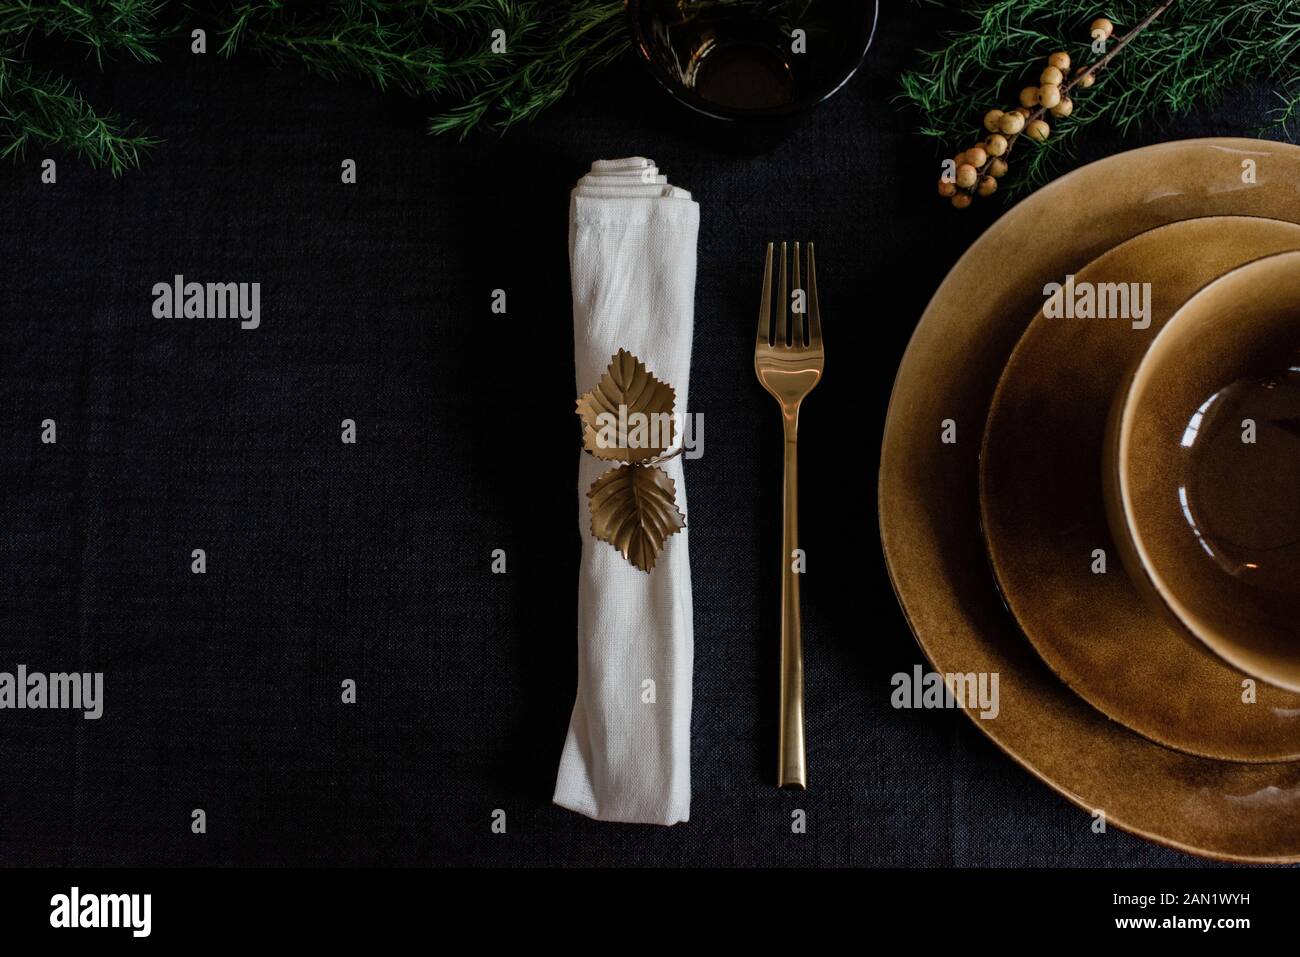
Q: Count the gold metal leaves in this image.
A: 2